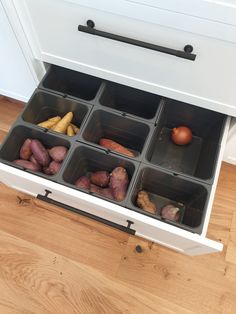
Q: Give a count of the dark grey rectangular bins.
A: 8